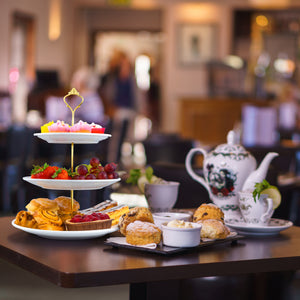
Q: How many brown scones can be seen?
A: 4